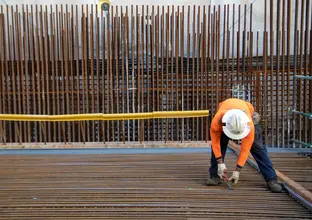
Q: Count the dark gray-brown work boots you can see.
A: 2